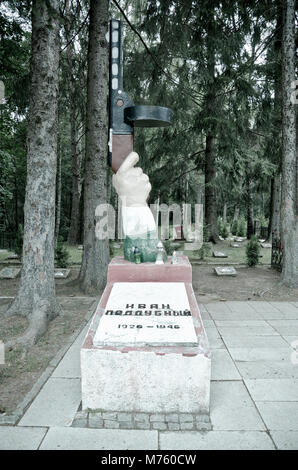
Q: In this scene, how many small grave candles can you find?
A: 3